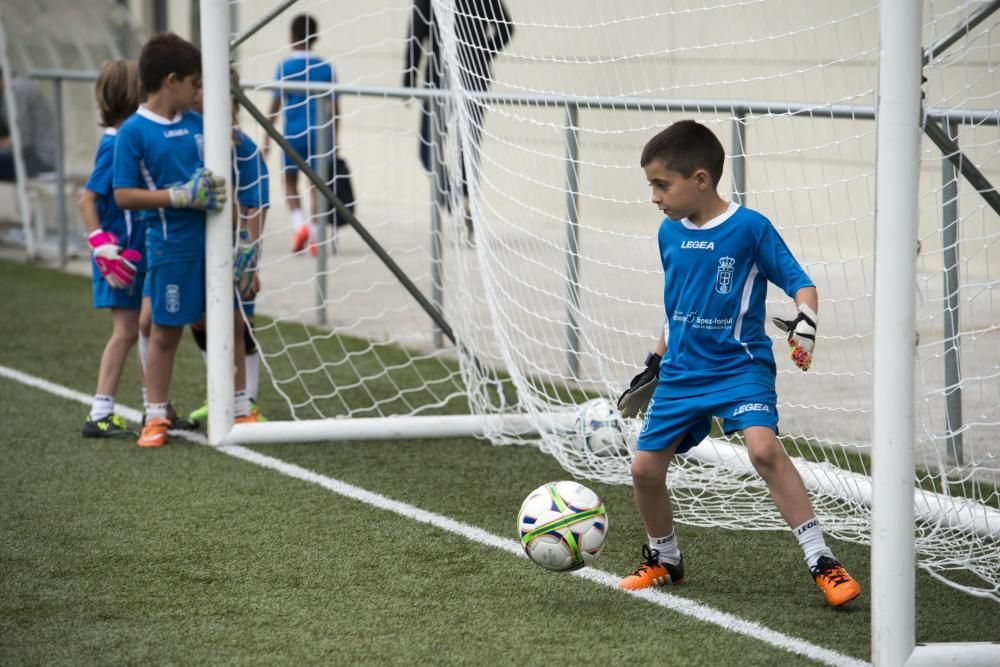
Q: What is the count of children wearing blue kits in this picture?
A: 5